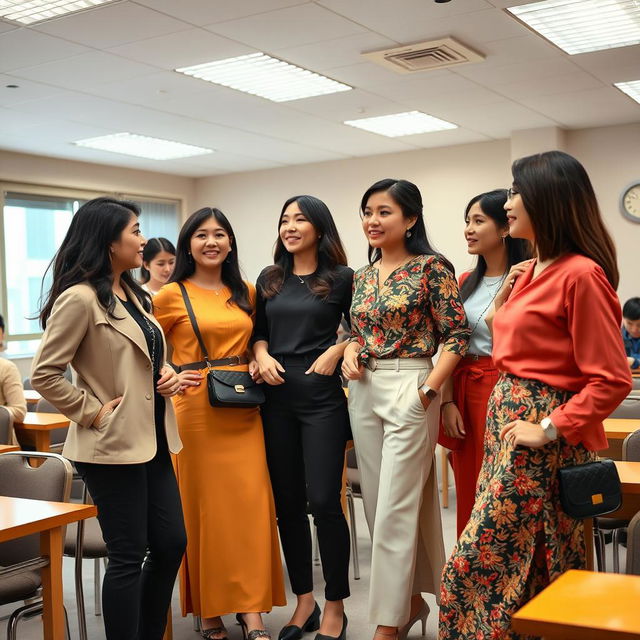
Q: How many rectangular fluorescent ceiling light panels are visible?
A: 6